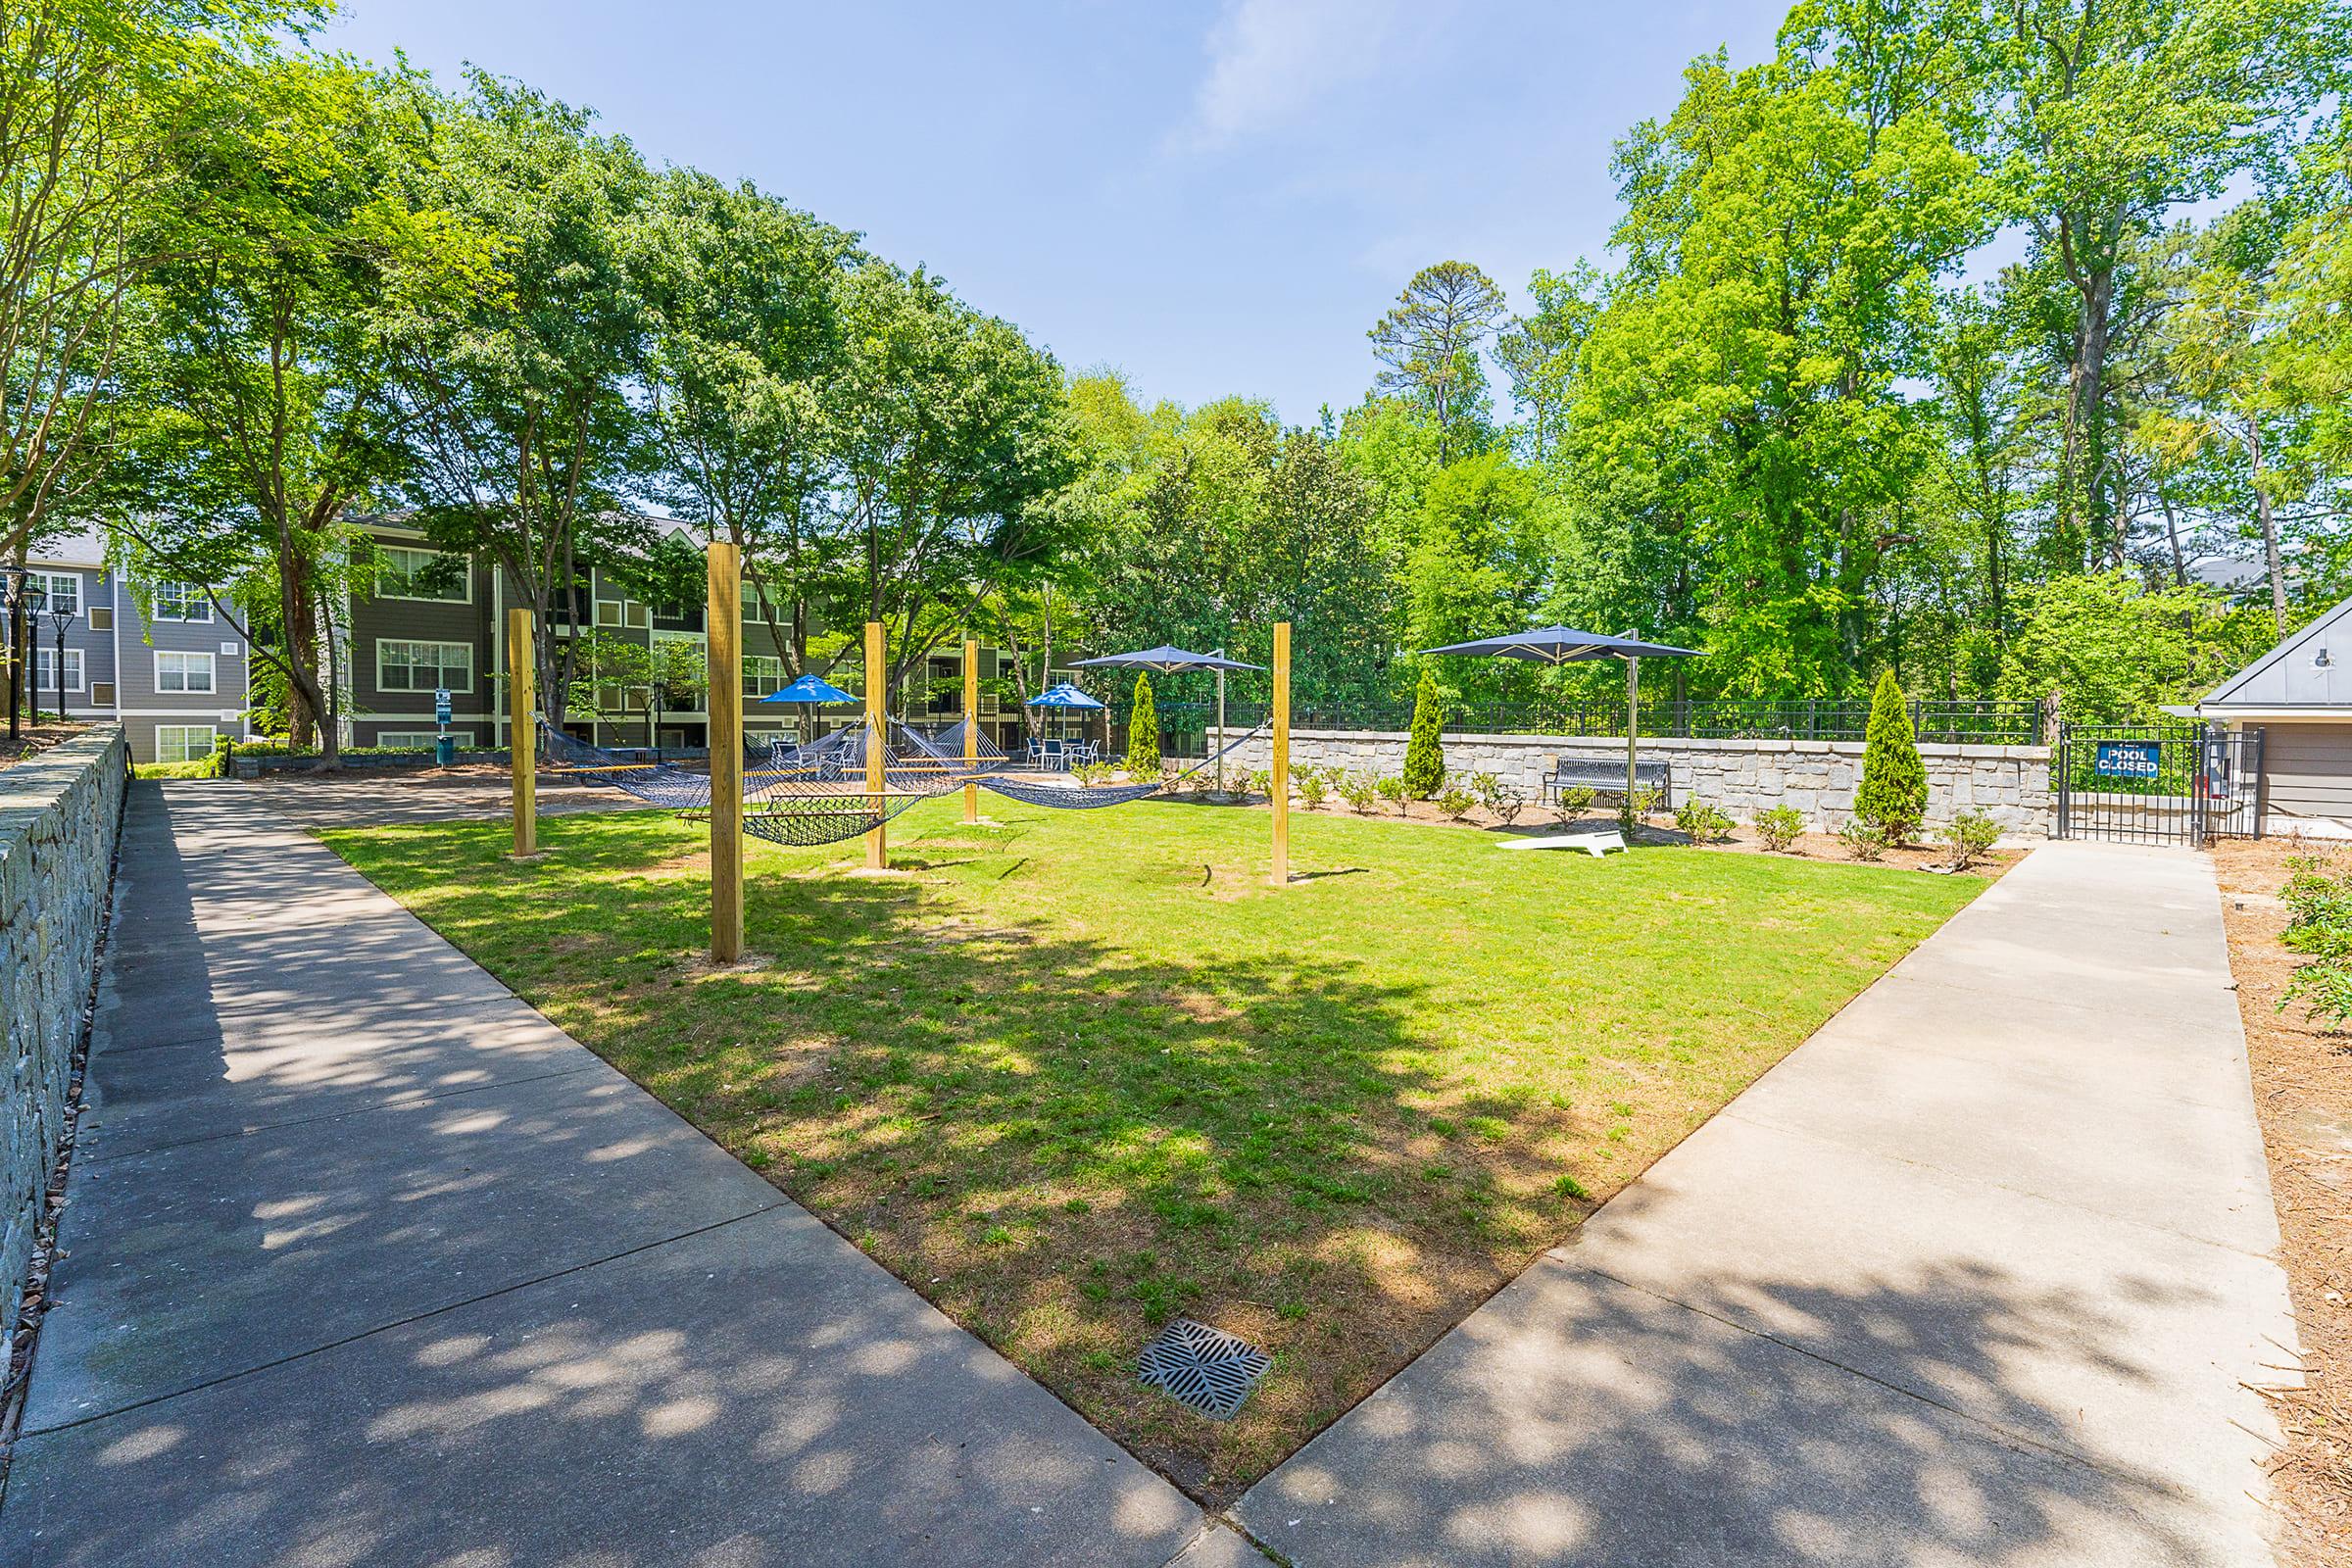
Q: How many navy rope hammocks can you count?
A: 4